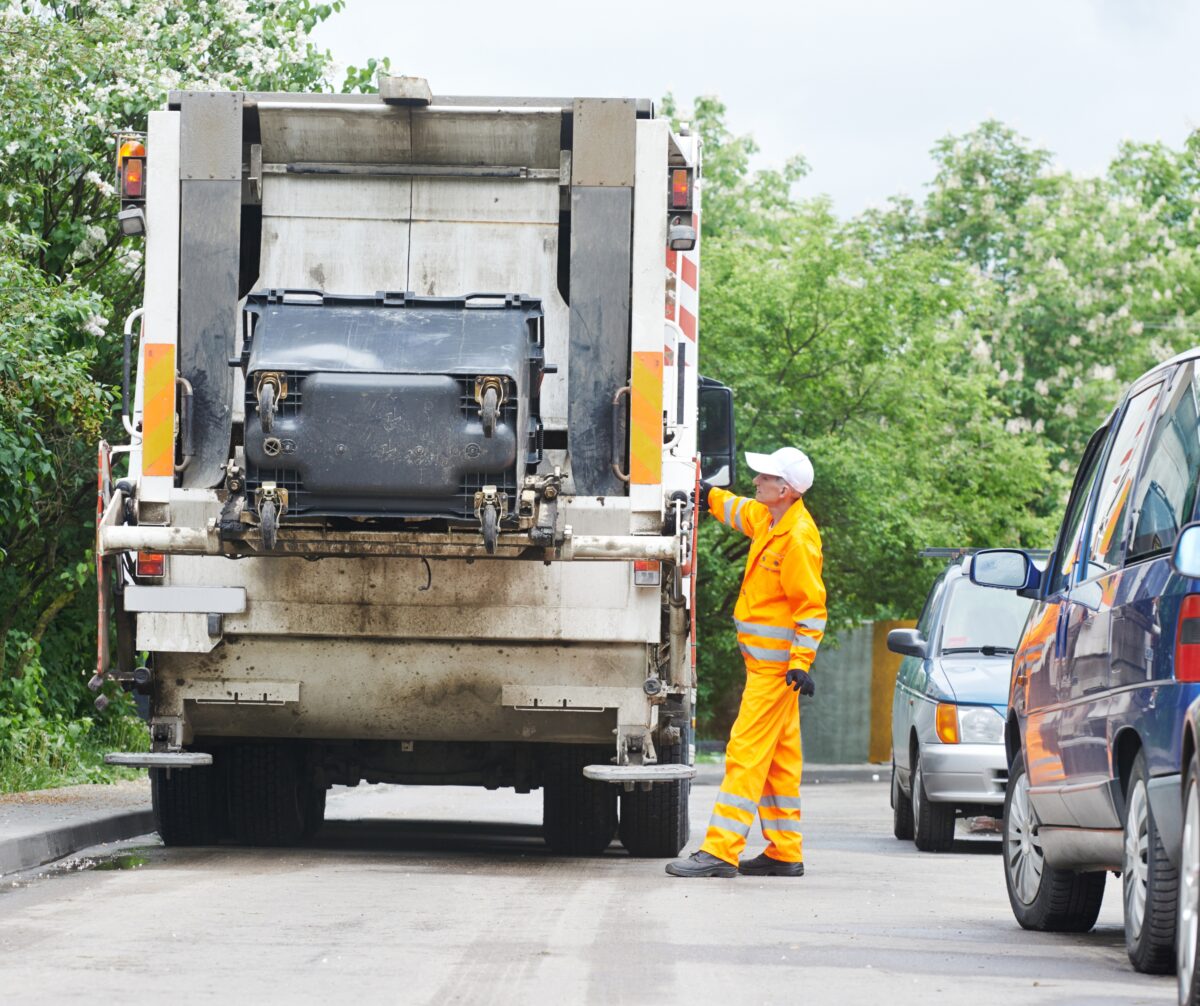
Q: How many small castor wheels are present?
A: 4